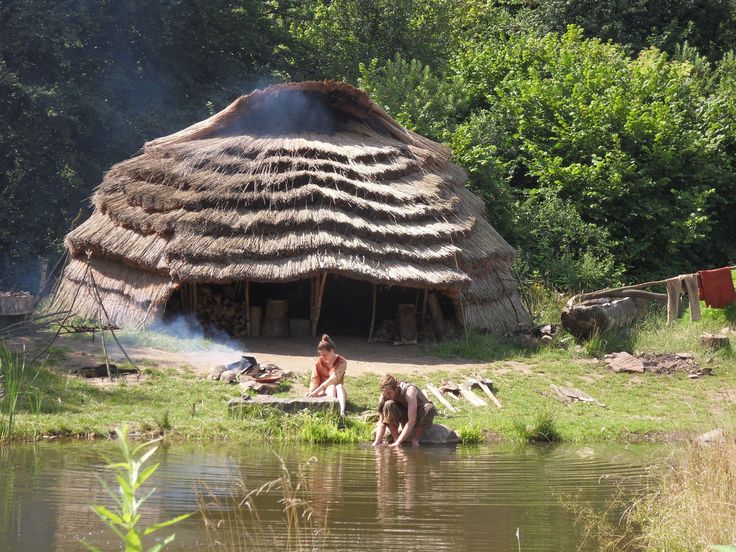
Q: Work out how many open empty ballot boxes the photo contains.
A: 0